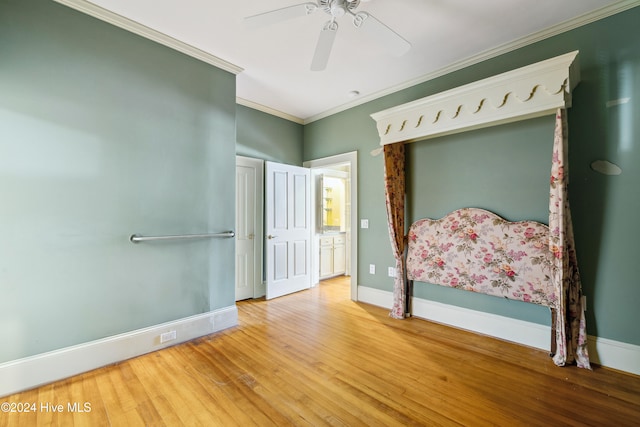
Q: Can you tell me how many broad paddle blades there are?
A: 3